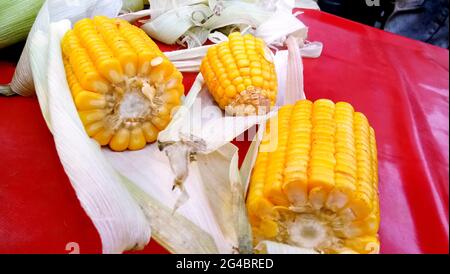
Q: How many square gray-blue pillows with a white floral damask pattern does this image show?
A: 0